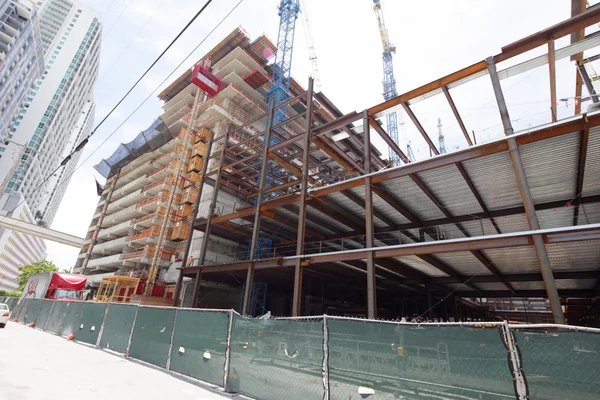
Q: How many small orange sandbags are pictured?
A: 3